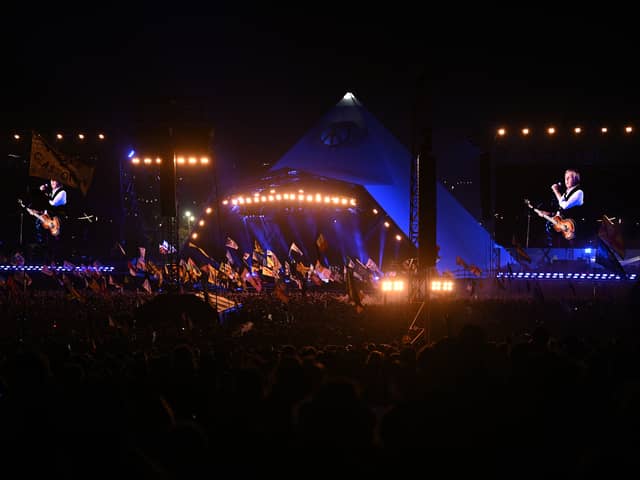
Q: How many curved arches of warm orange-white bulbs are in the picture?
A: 1